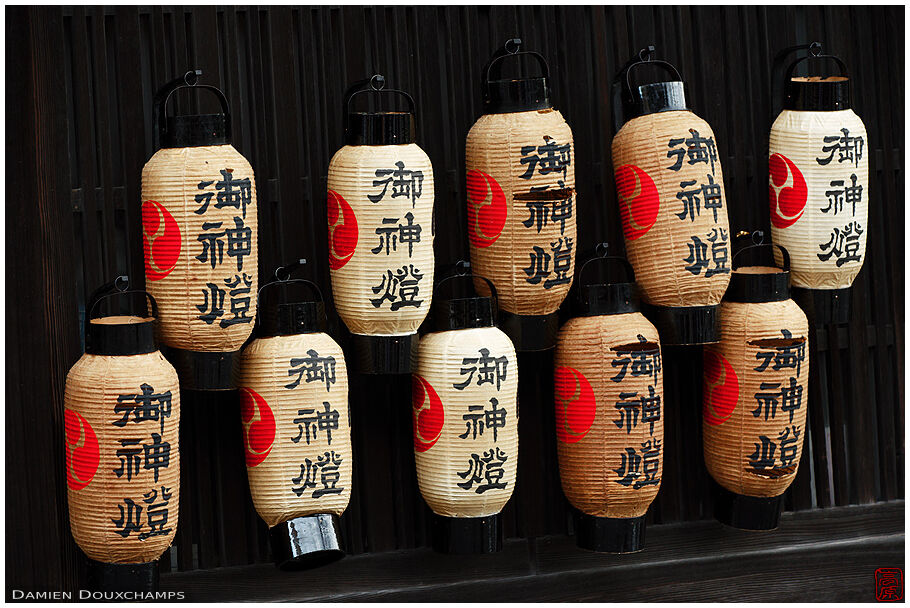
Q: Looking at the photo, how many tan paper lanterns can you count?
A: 6